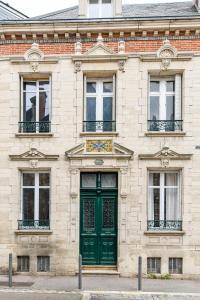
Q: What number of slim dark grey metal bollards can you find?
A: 3